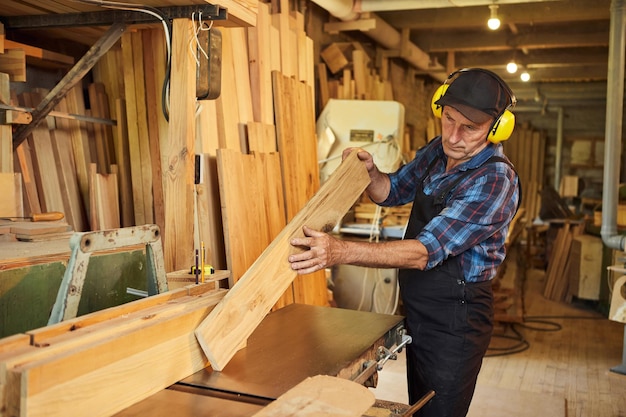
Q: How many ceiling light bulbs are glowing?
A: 3